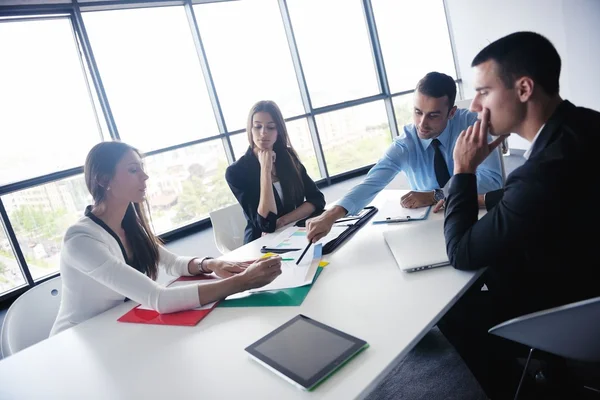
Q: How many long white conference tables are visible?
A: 1